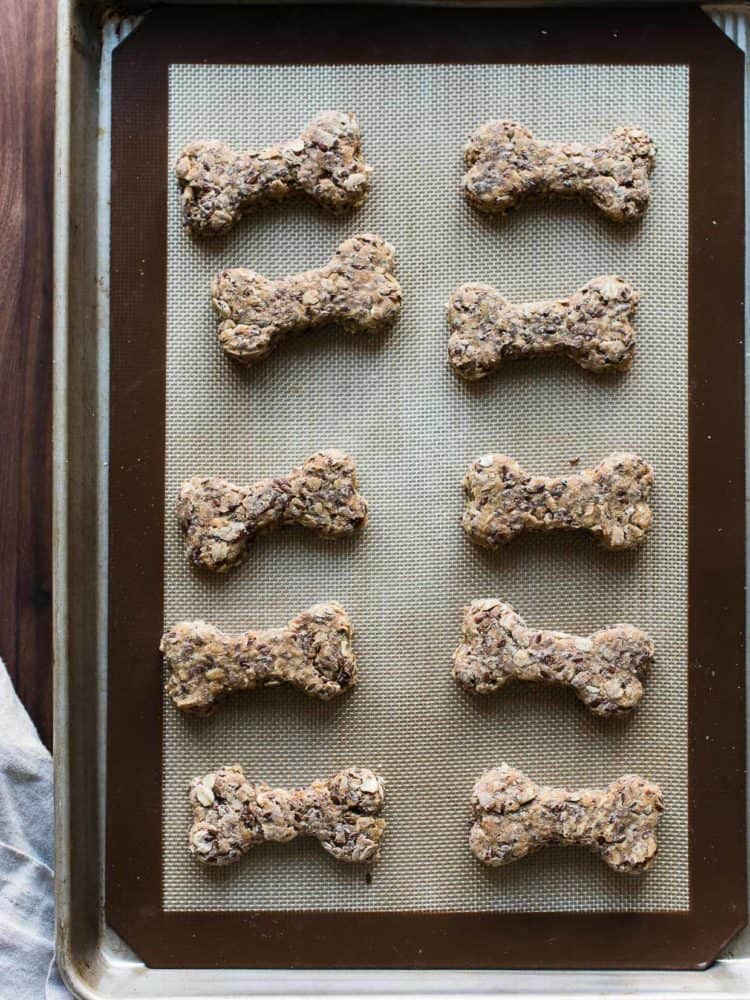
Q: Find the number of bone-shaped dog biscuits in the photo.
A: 10